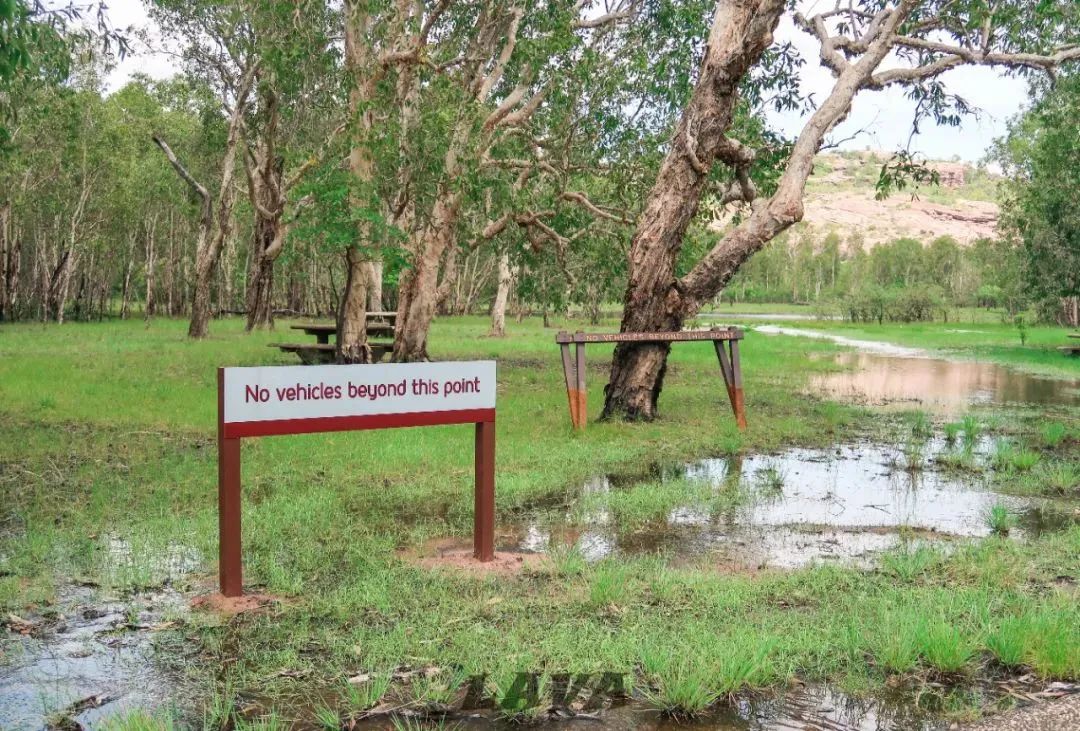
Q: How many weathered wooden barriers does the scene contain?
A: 1